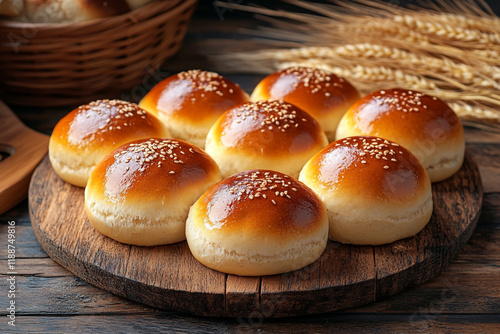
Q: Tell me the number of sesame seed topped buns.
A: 8